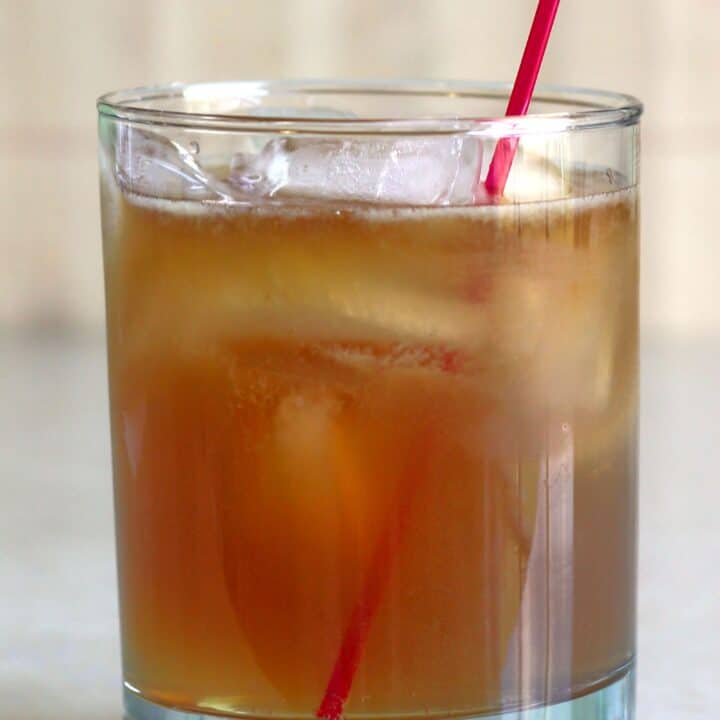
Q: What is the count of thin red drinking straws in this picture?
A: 1